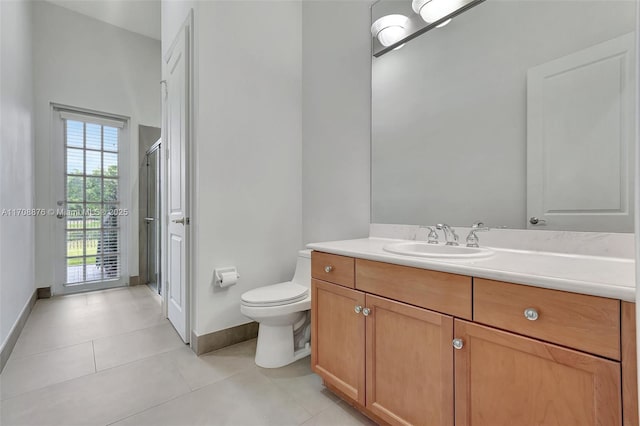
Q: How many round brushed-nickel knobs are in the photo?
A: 5